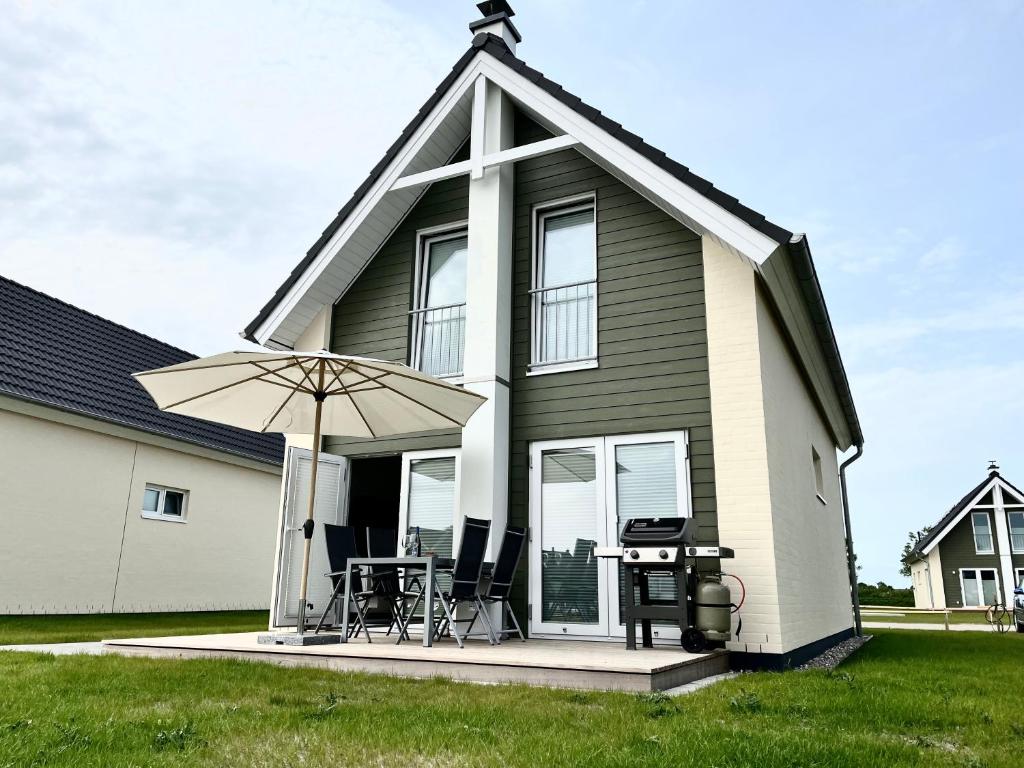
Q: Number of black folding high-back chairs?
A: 4